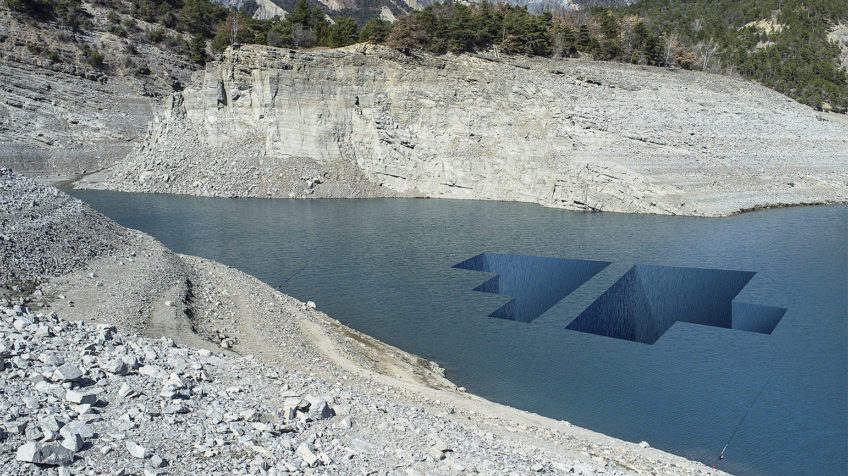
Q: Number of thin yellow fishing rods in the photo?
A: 0